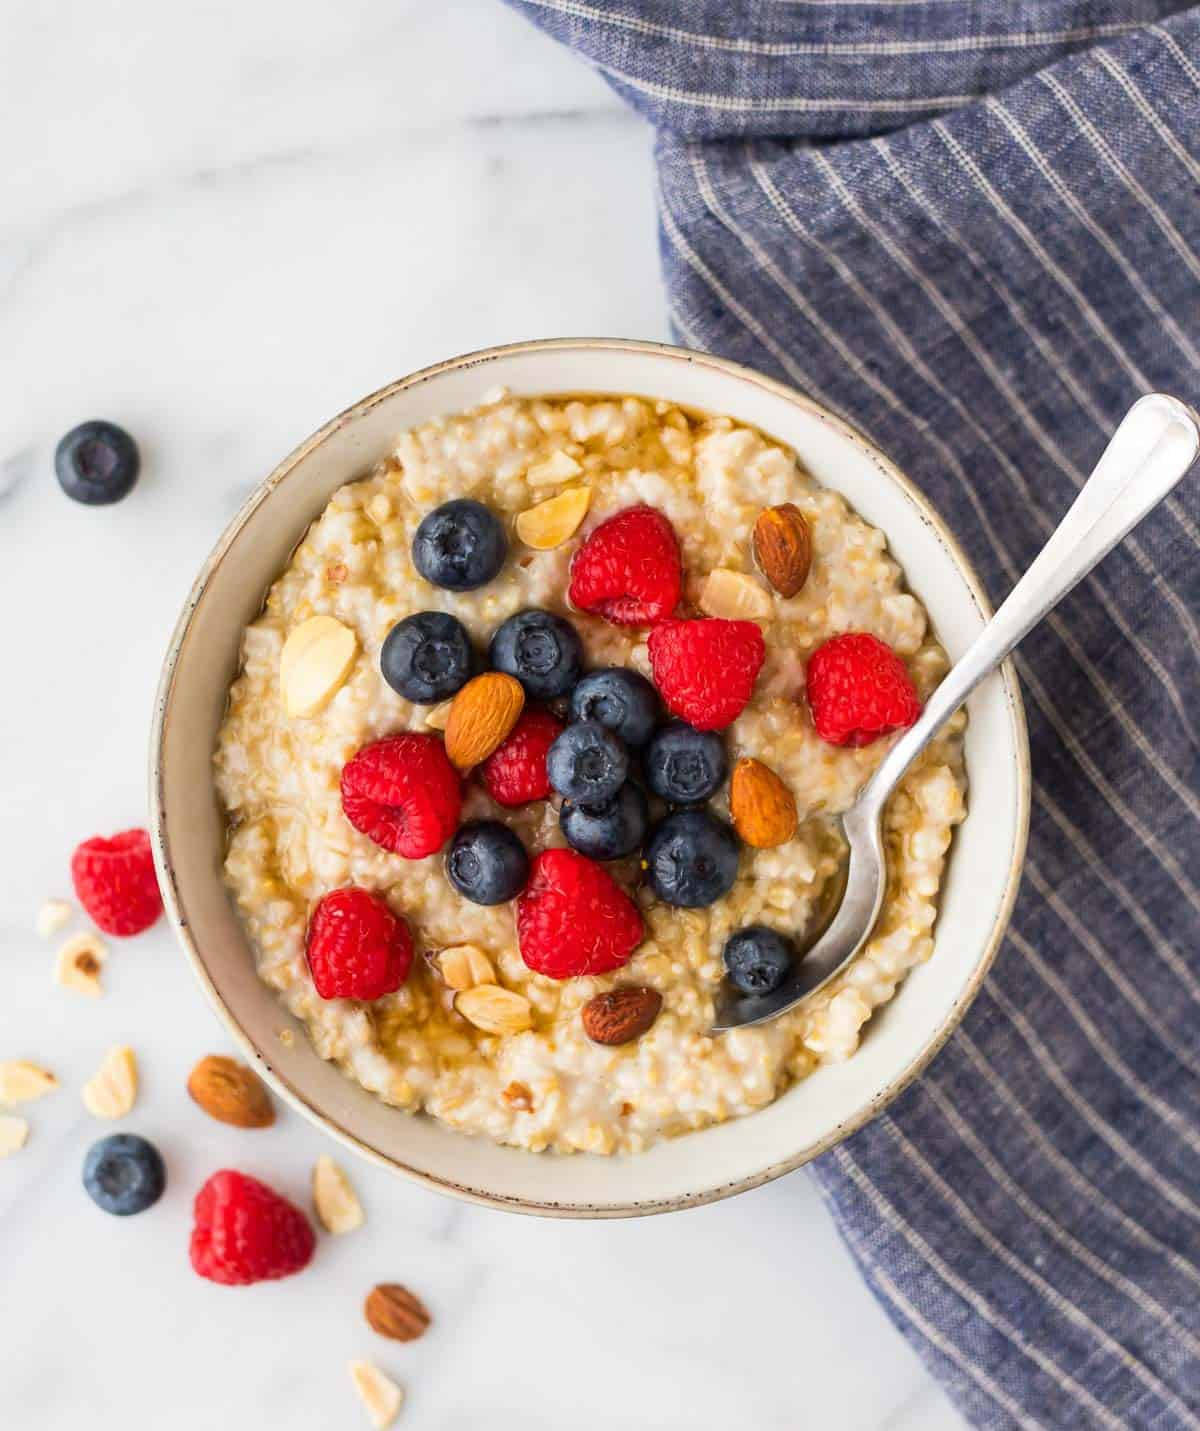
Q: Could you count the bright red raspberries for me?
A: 9